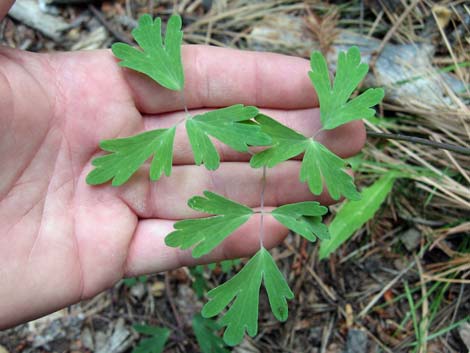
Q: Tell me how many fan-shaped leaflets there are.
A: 9